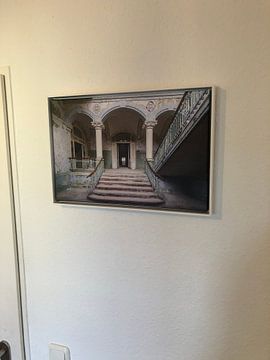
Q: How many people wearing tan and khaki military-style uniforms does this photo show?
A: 0